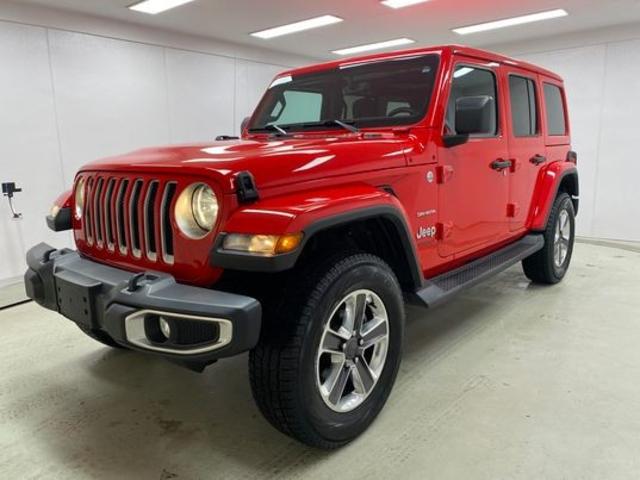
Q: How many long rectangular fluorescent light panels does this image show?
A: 5